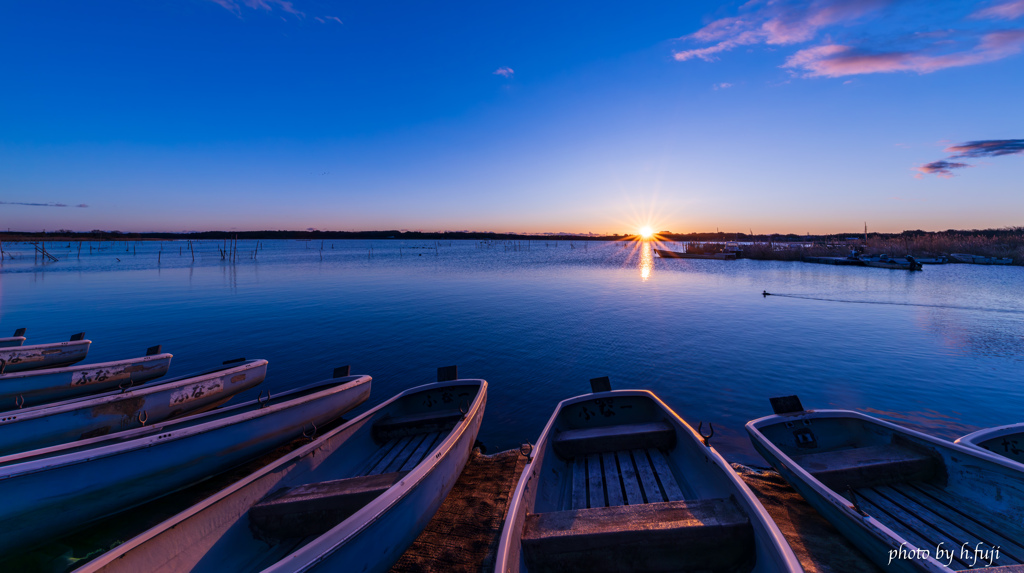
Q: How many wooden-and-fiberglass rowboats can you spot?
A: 9